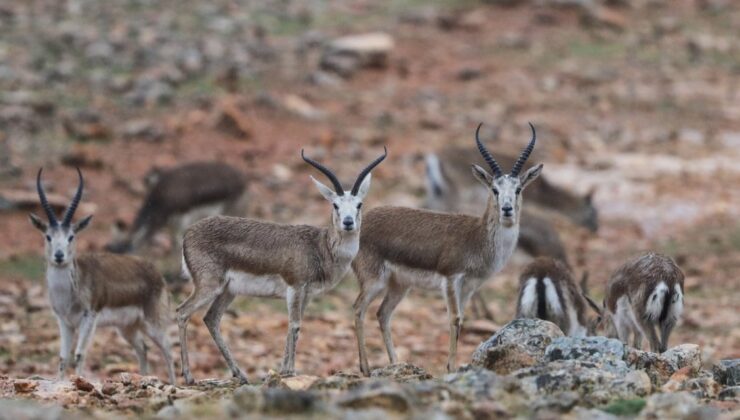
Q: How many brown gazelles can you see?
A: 8